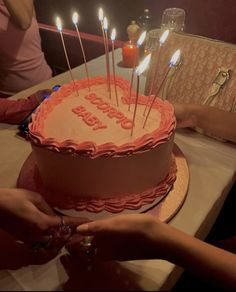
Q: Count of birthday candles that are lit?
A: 9